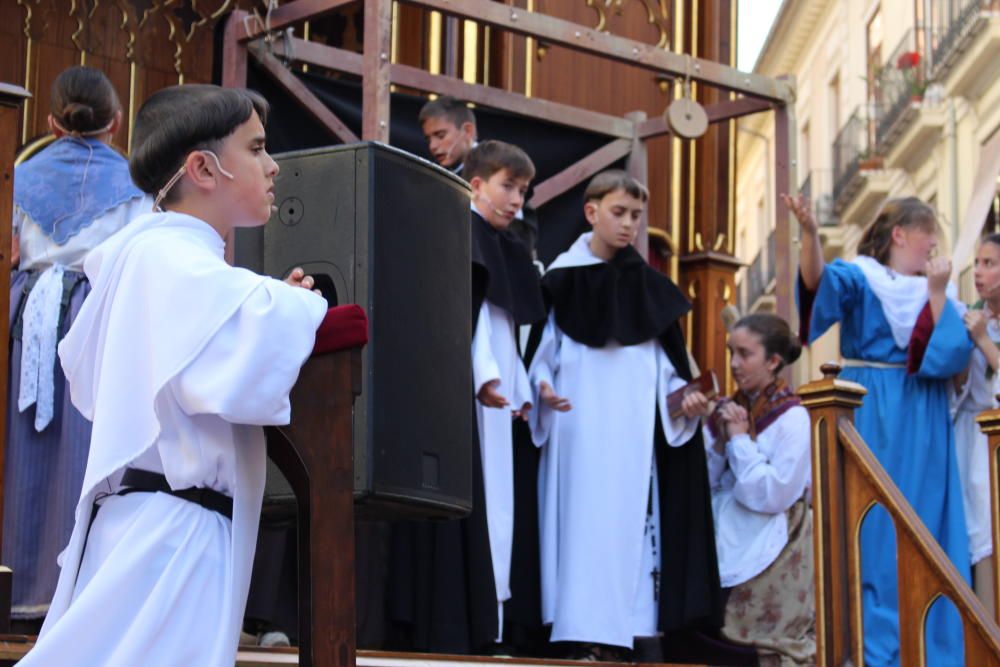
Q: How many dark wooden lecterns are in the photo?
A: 1